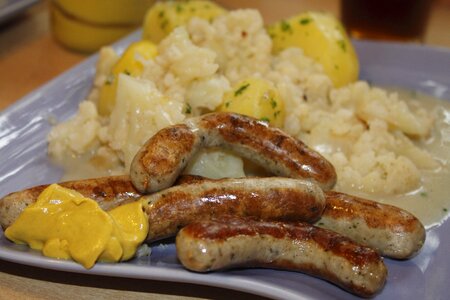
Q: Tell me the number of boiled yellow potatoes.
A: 4